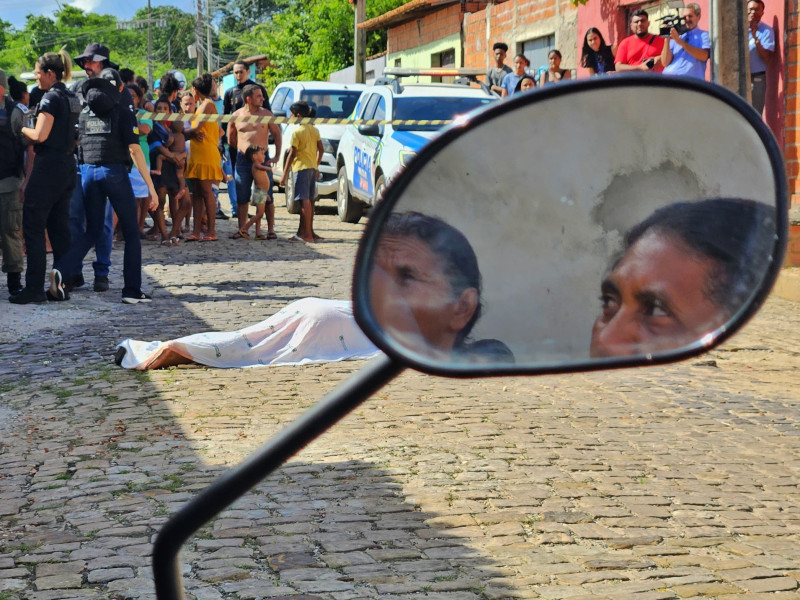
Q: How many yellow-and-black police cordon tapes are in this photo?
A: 1